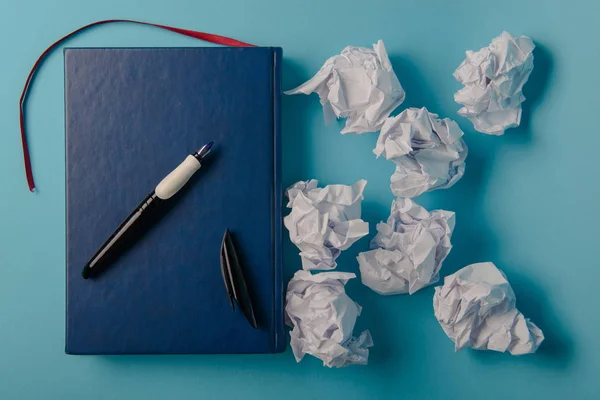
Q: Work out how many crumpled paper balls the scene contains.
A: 7